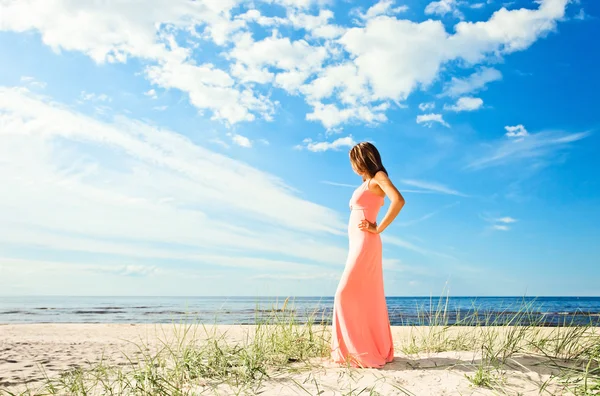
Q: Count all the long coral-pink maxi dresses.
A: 1